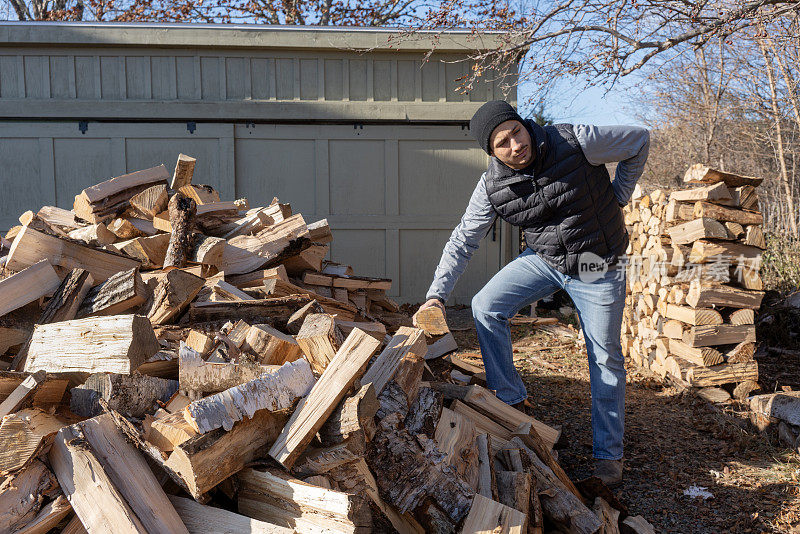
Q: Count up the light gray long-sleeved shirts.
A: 1